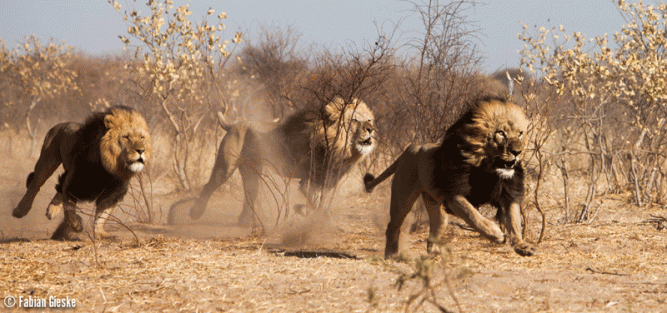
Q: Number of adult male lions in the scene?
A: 3